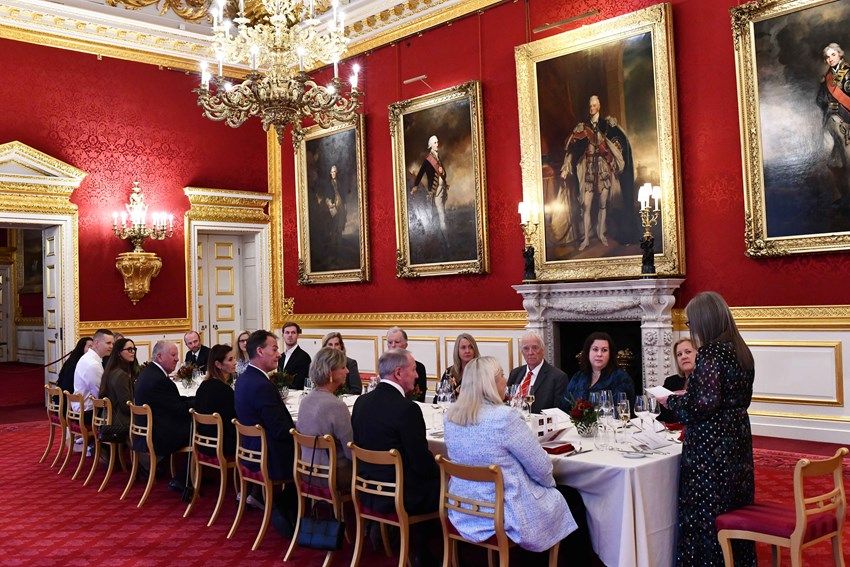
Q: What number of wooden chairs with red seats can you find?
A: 10